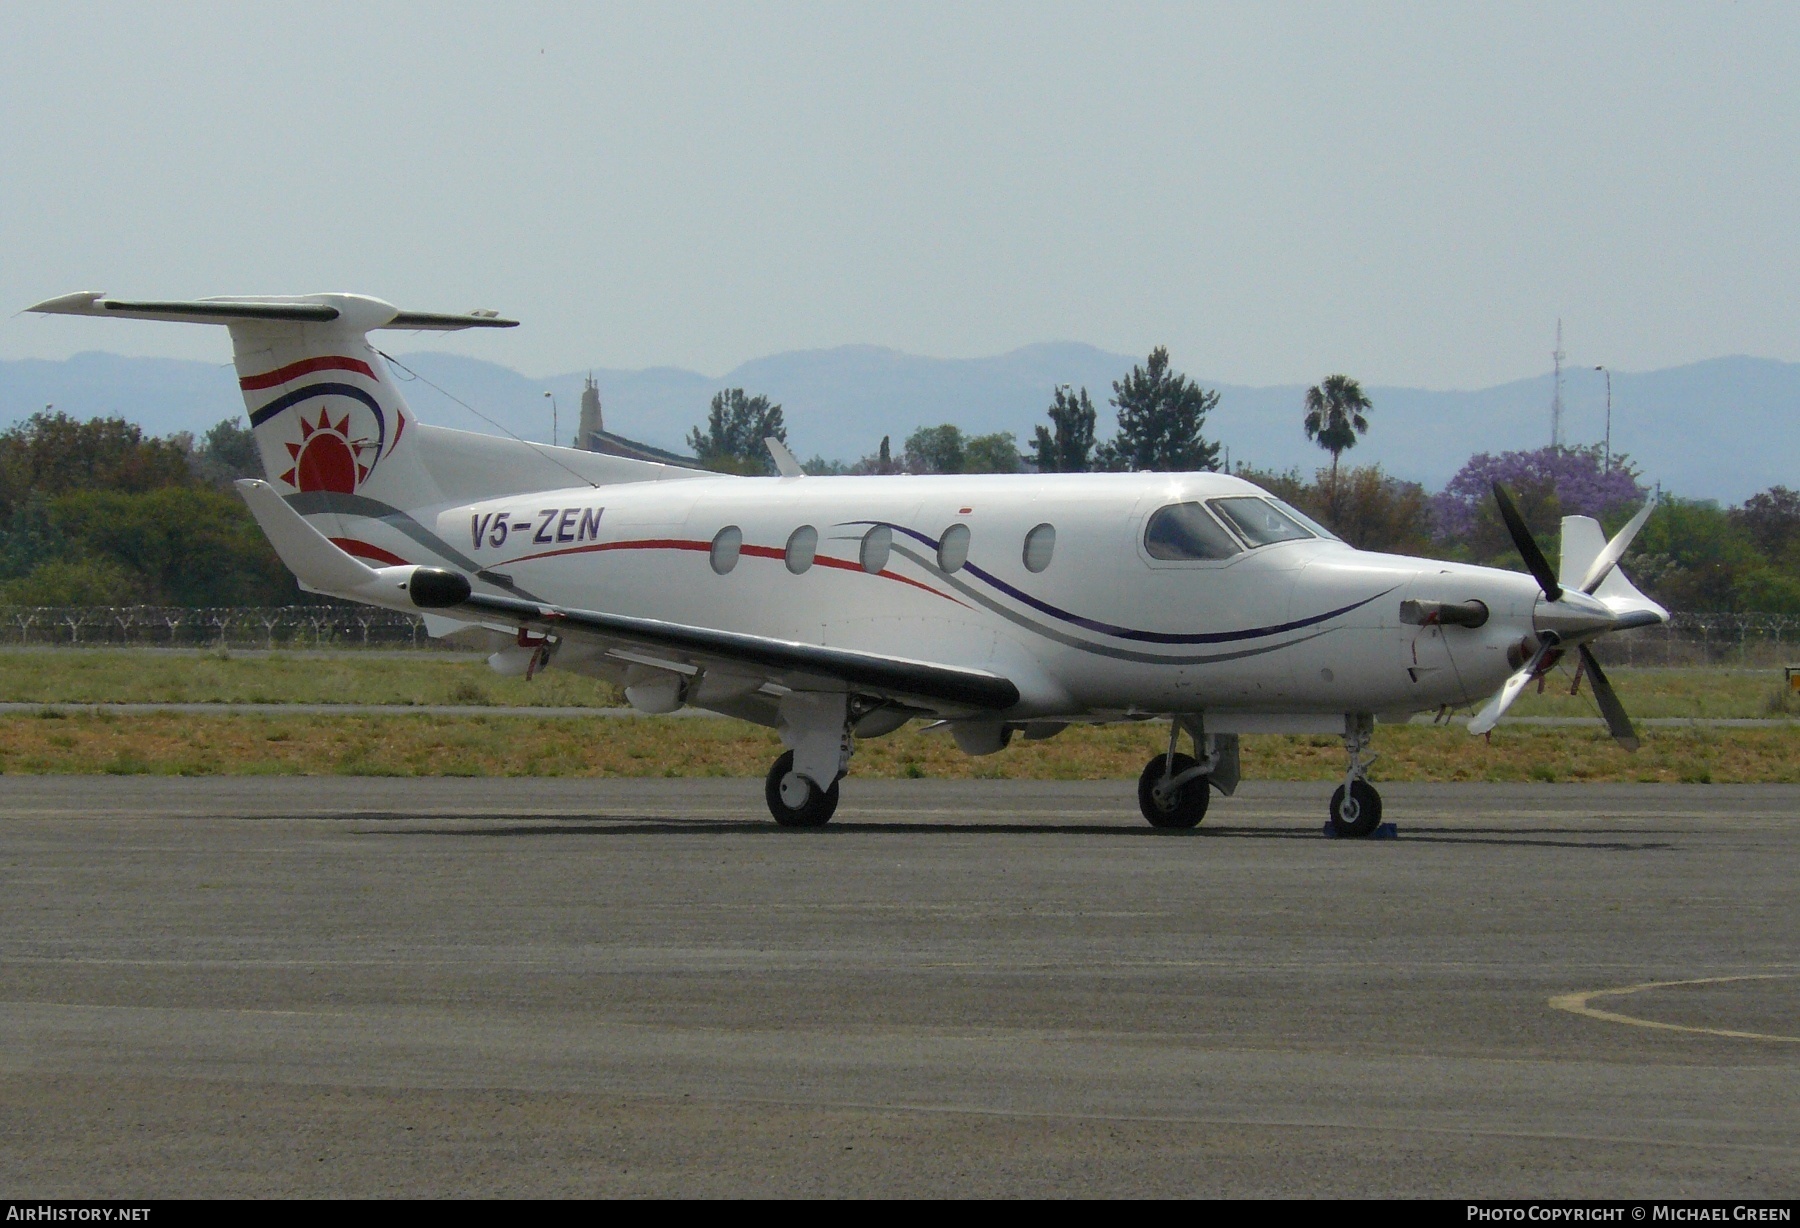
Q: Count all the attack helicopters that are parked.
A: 0